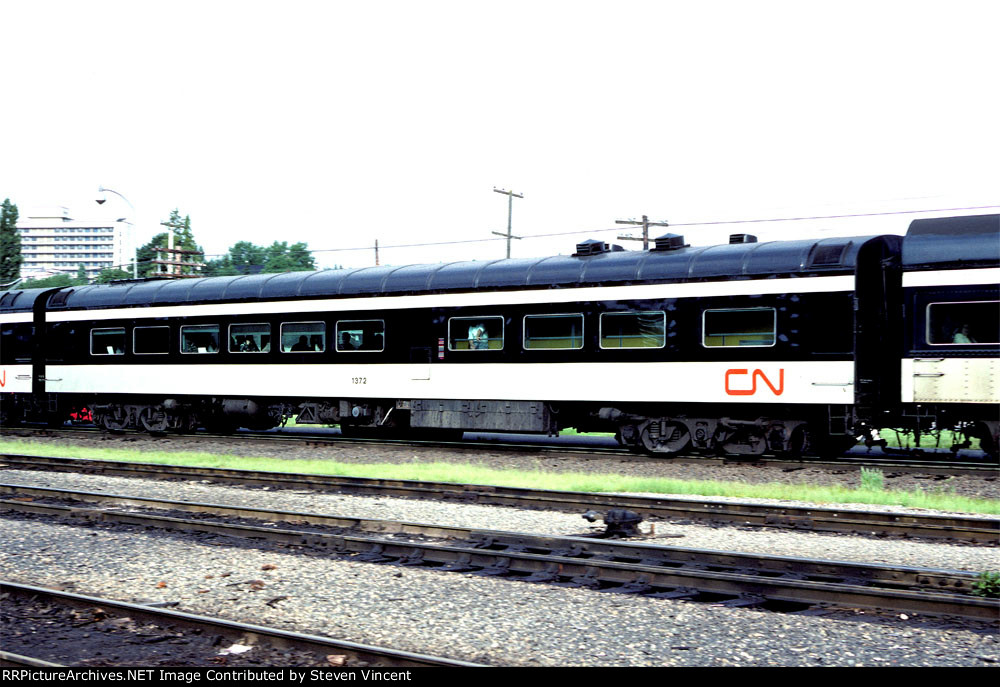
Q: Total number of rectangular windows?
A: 11